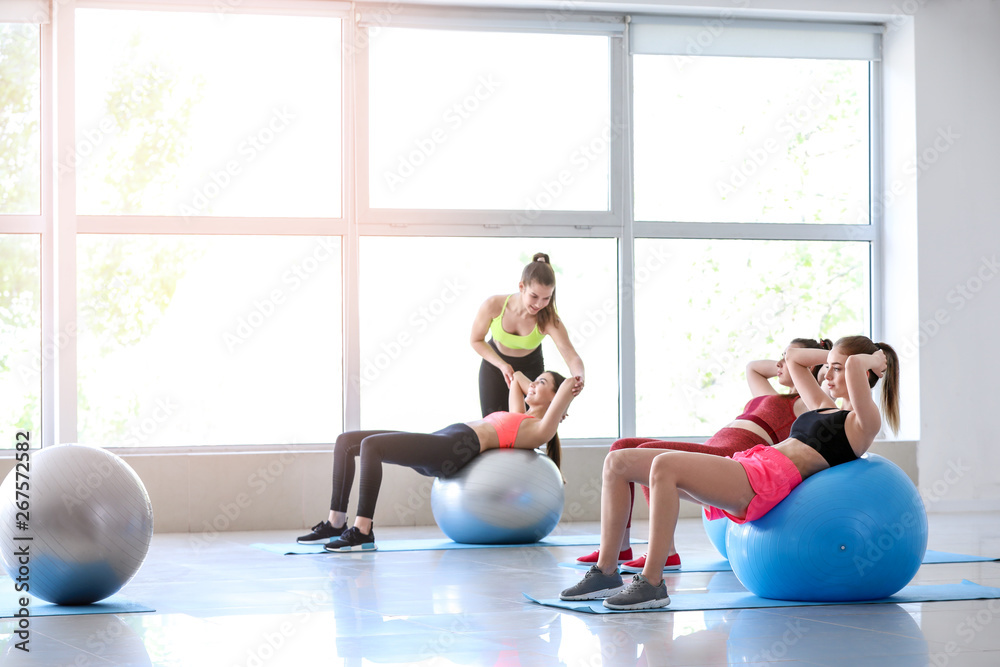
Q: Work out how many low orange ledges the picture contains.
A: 0